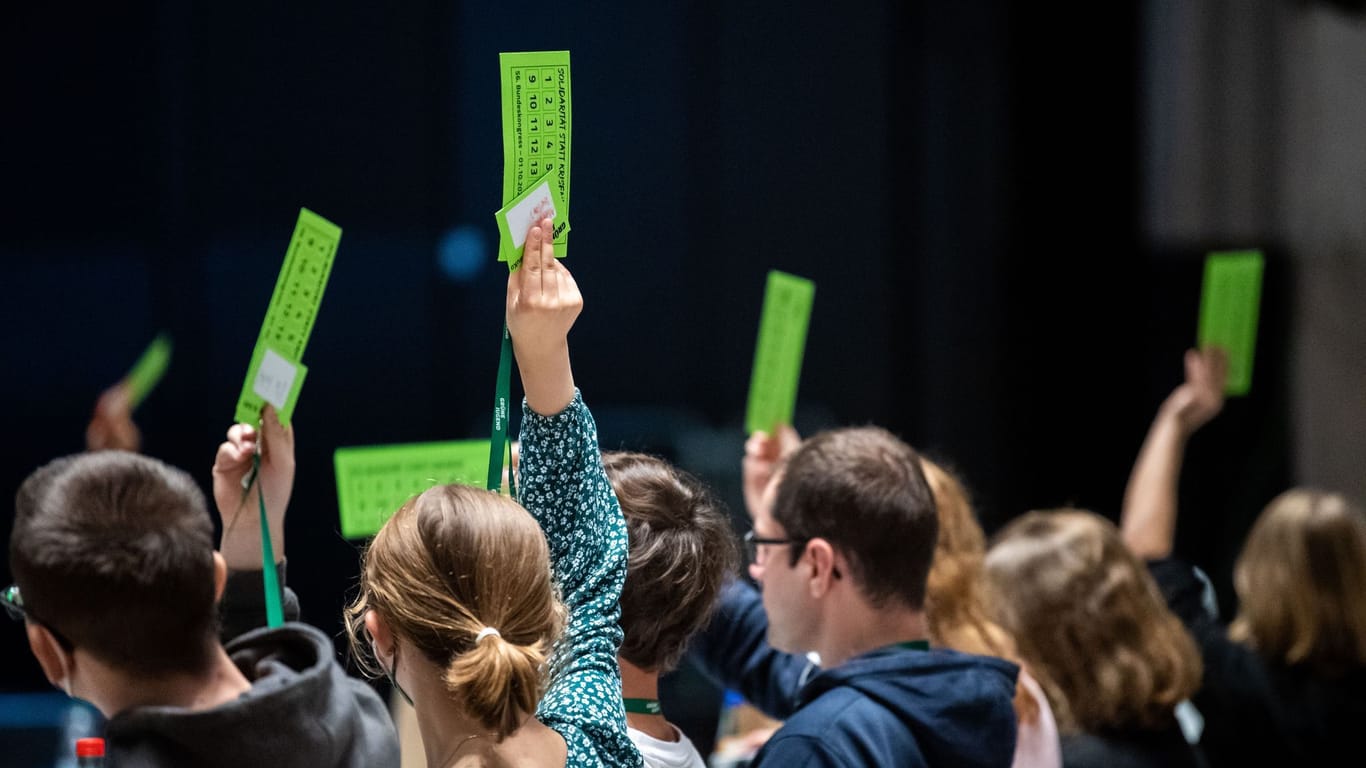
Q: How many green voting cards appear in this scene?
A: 6